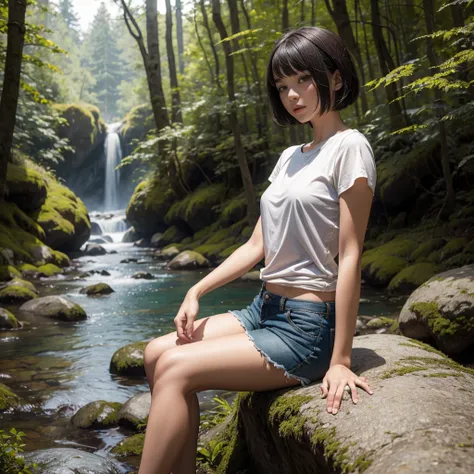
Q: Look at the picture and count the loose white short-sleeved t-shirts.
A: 1